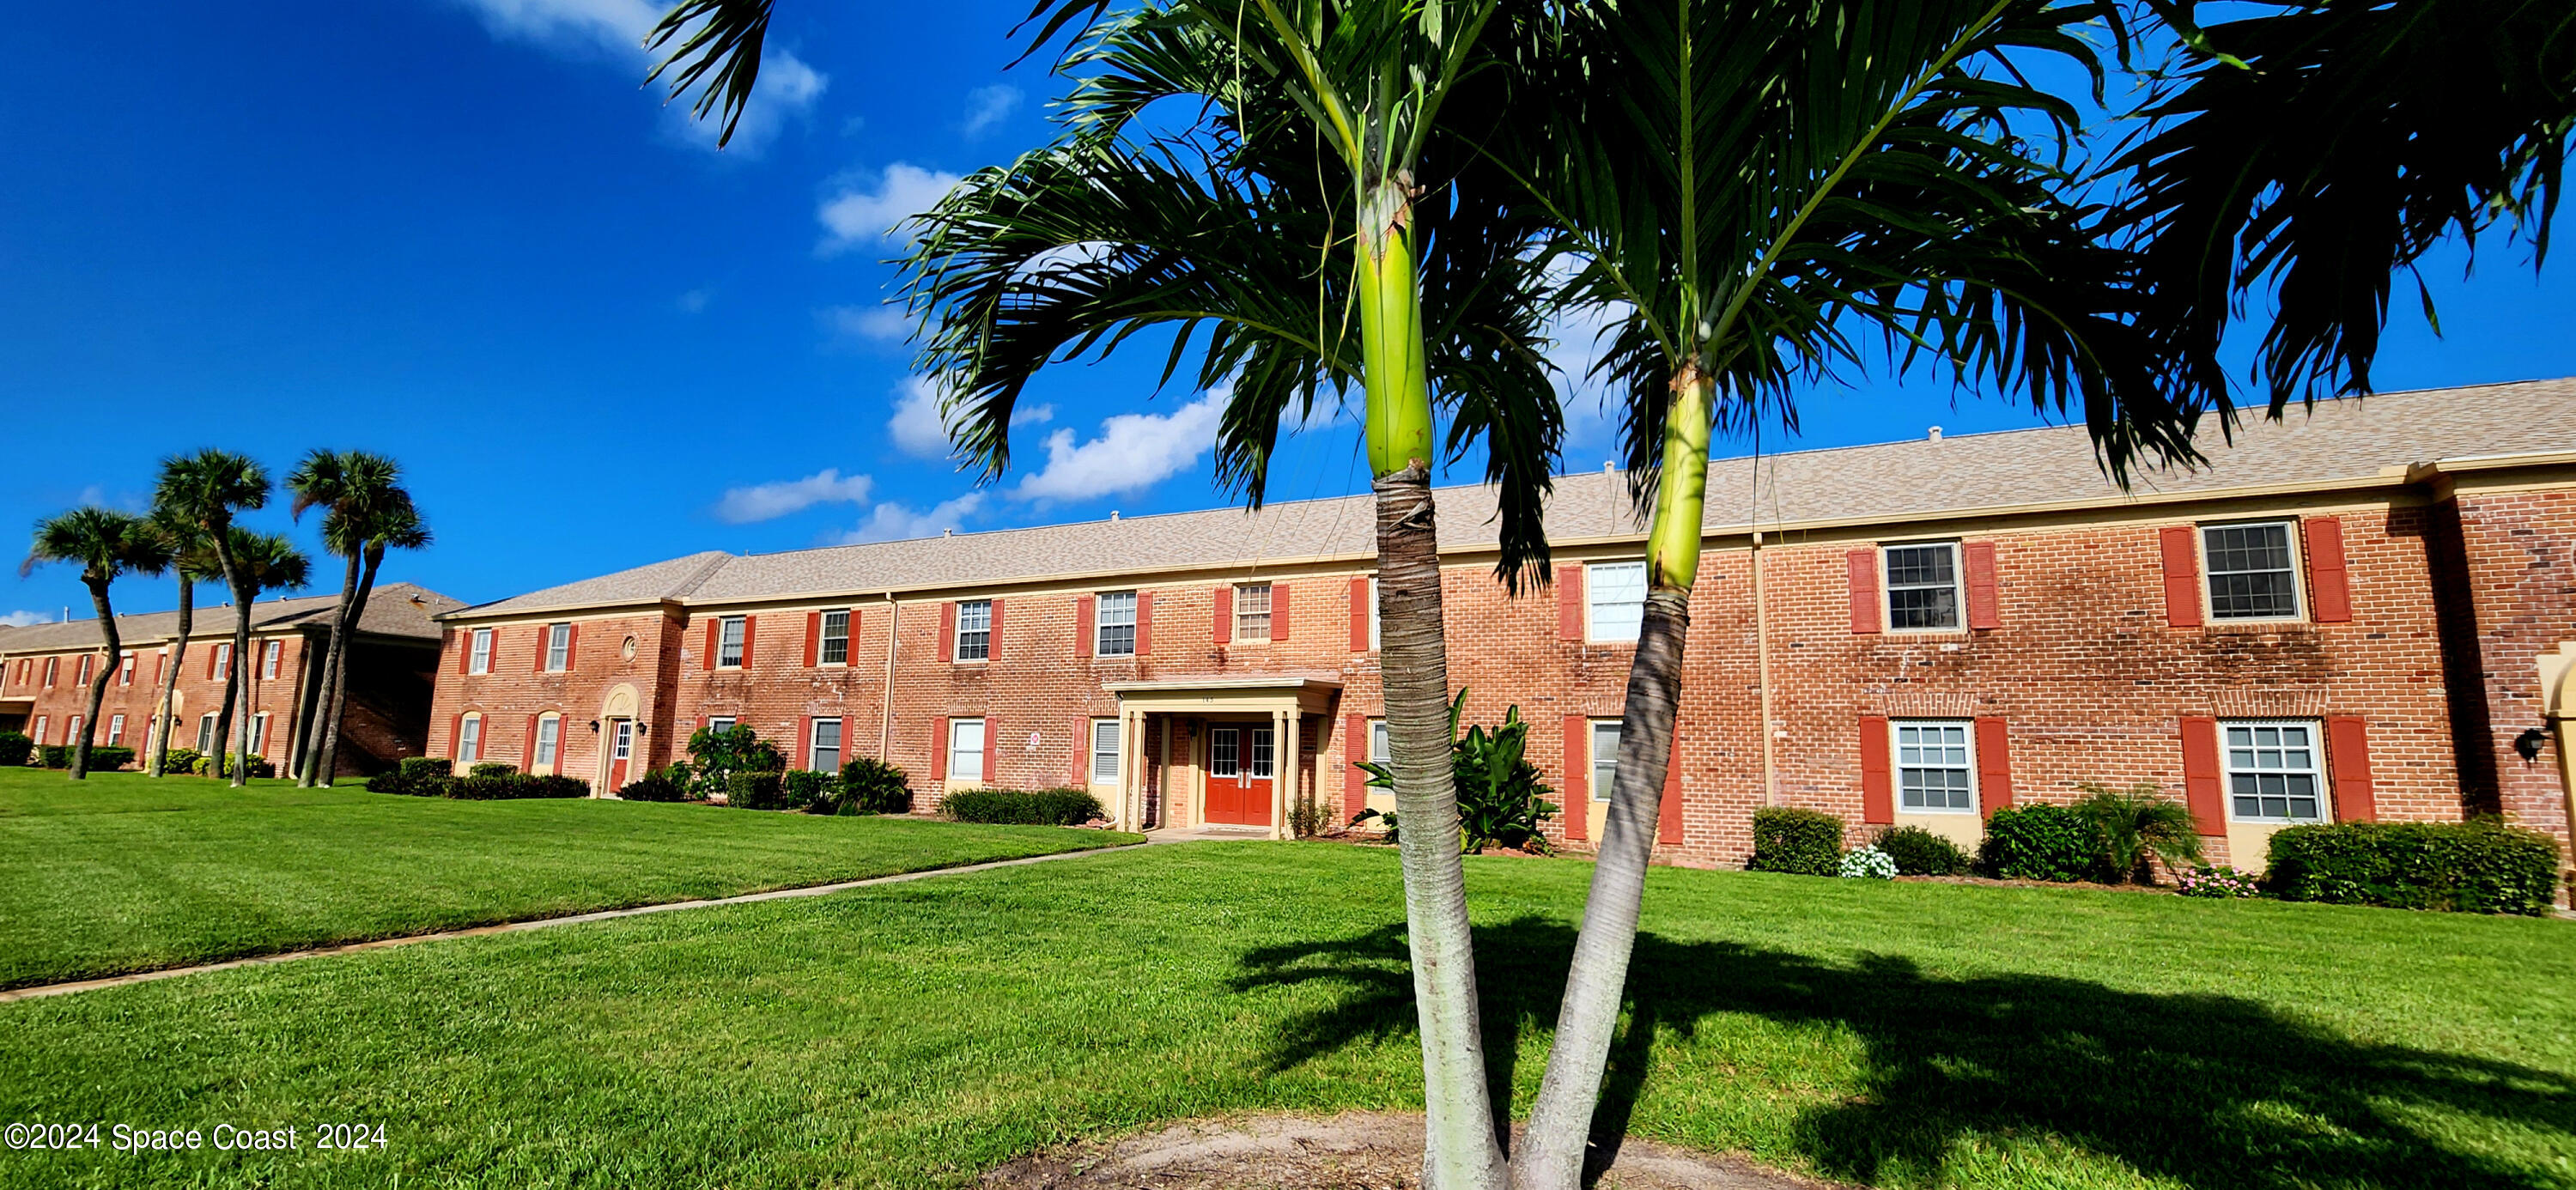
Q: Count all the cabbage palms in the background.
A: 6